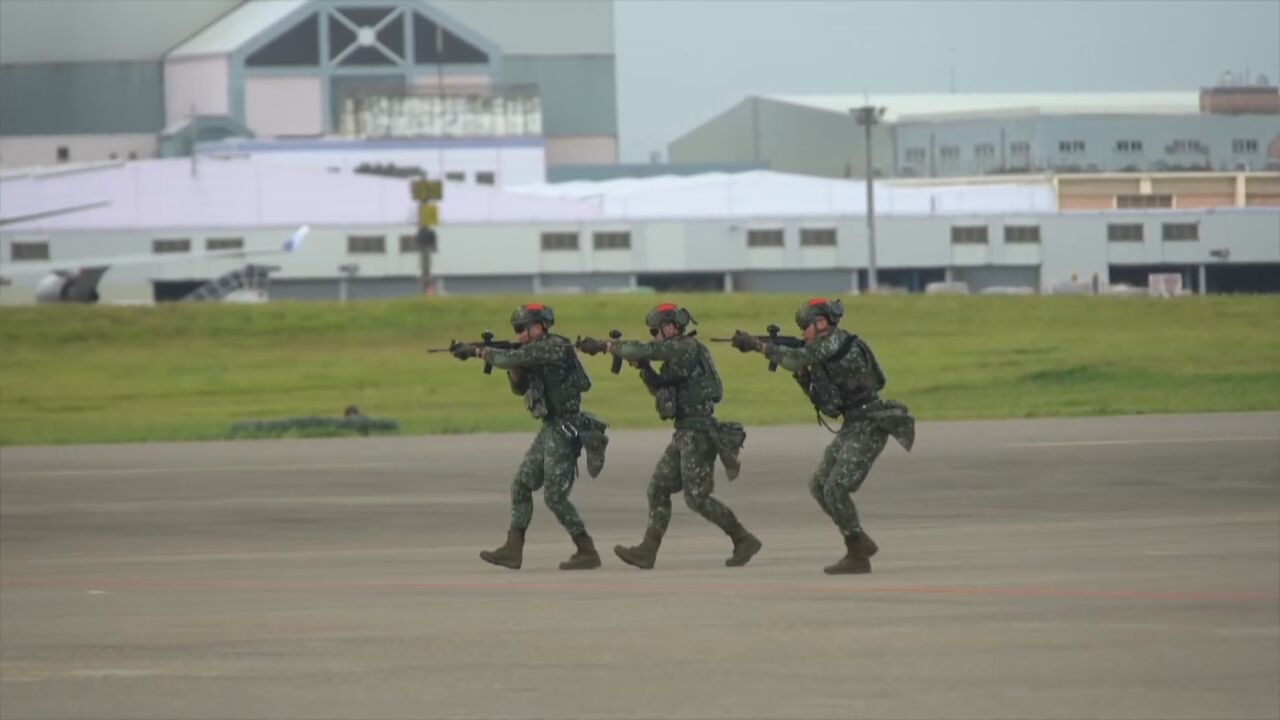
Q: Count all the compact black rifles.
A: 3